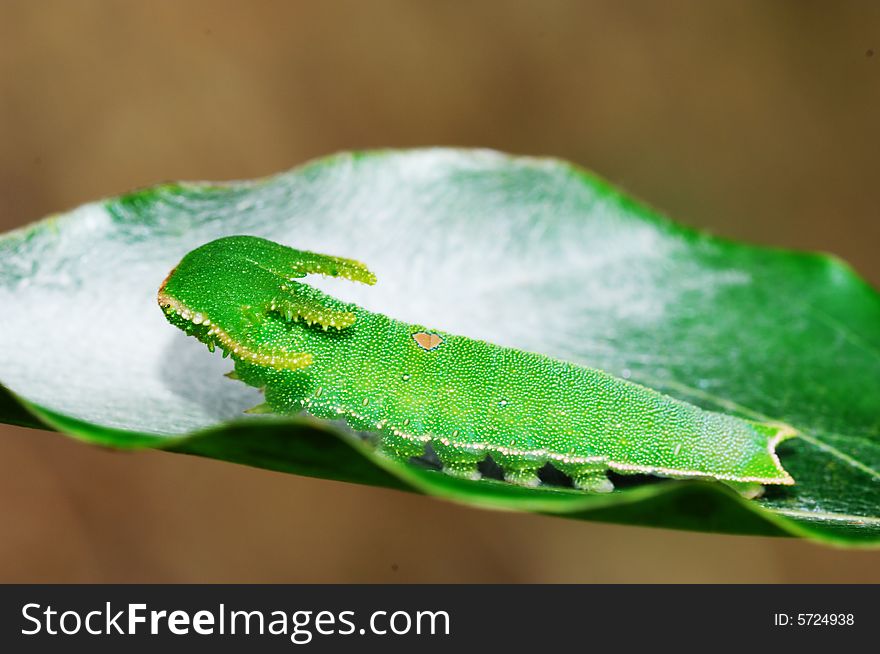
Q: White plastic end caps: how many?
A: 0